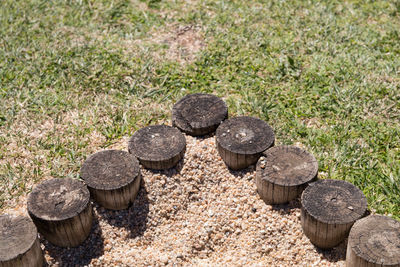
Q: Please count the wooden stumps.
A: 9